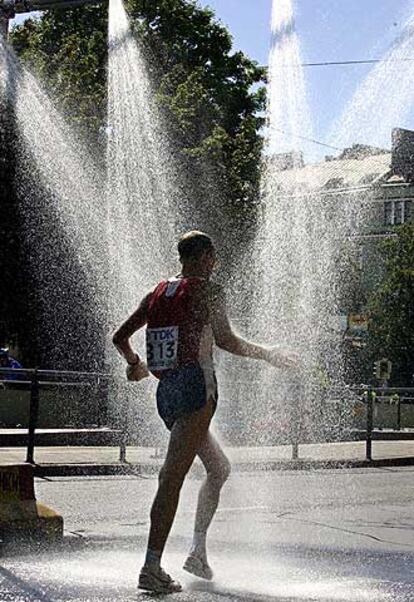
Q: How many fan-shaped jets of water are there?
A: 4